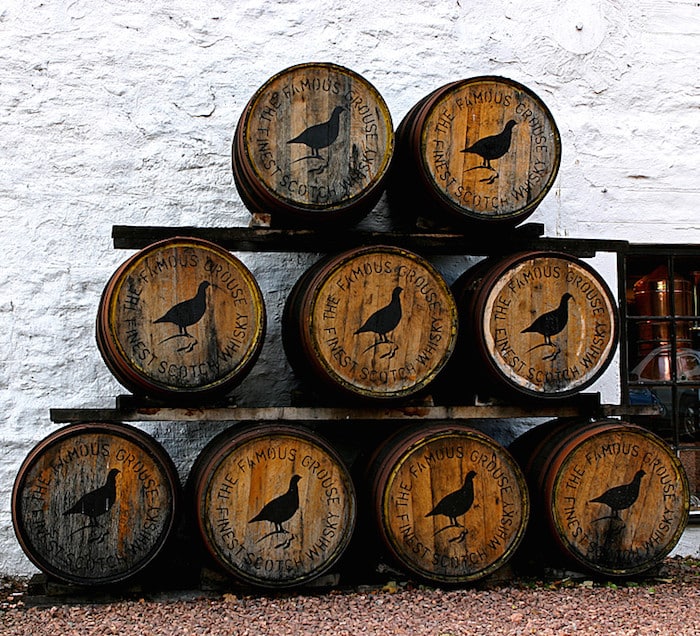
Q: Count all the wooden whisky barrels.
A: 9